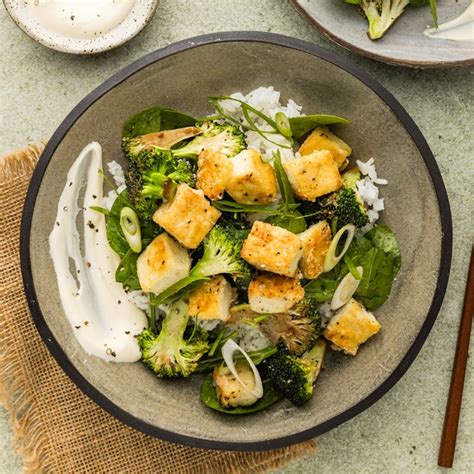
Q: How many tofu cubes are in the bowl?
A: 12